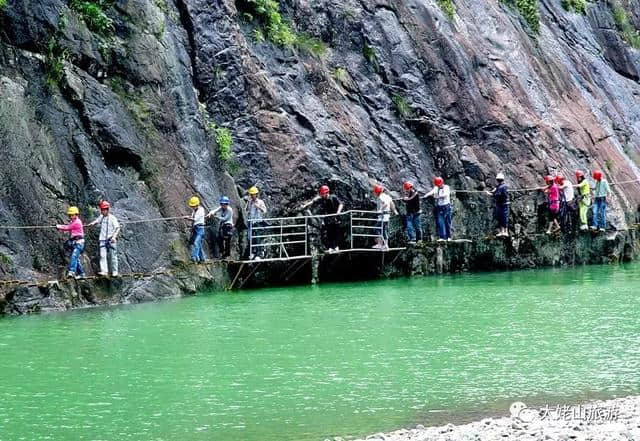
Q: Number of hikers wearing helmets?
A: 14